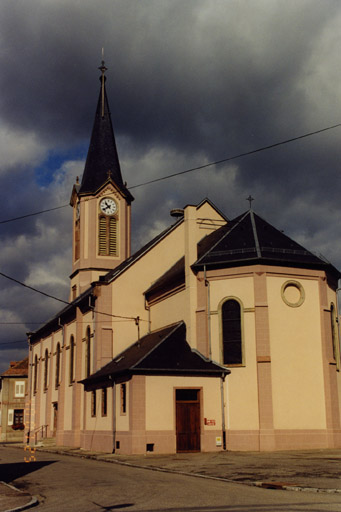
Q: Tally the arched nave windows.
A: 5